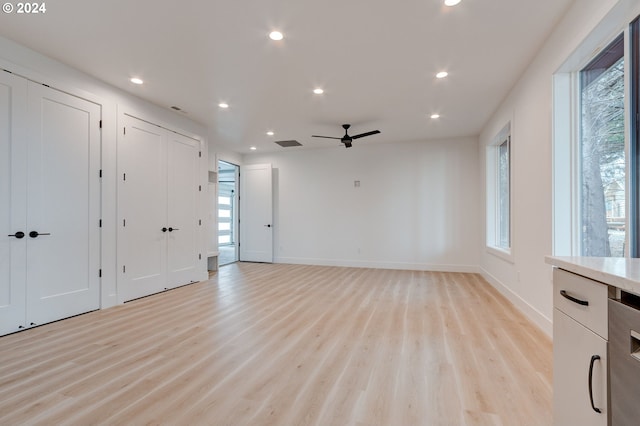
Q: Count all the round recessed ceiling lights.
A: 9